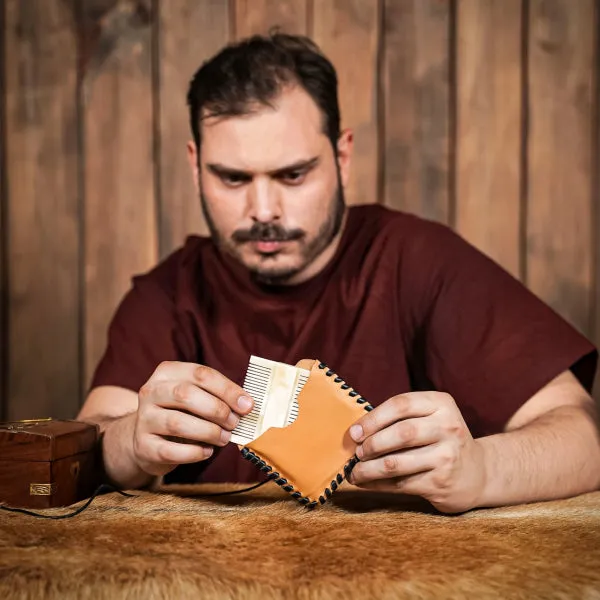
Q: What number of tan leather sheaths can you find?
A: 1